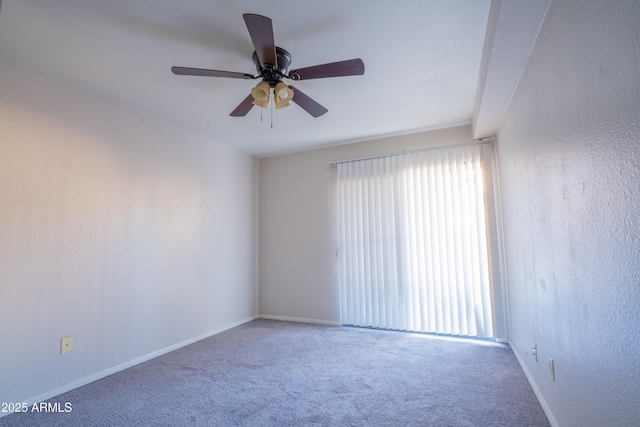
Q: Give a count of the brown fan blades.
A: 5